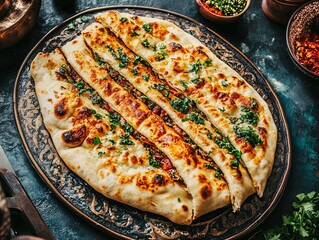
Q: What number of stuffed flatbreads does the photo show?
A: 4